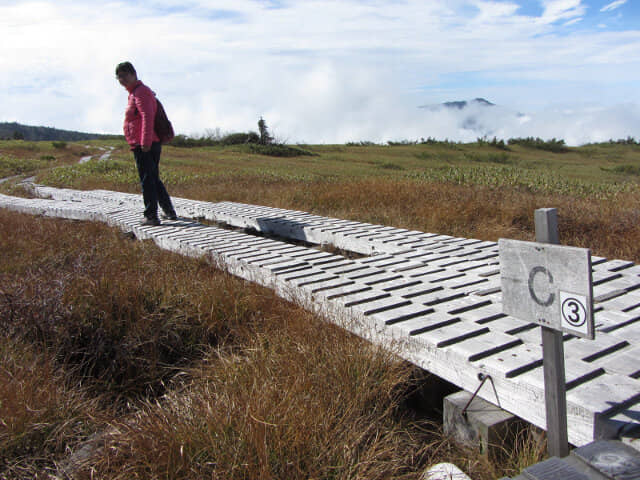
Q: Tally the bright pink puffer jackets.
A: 1